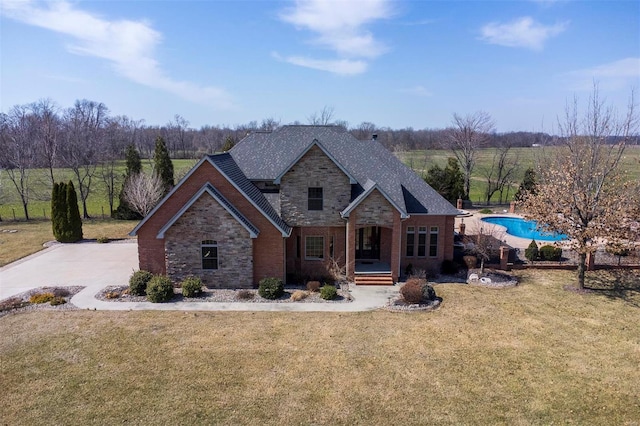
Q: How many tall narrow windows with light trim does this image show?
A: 3